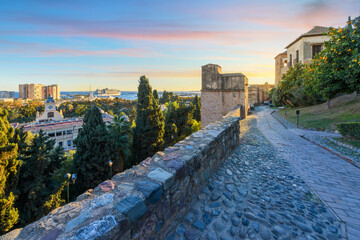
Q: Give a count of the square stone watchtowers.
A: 1